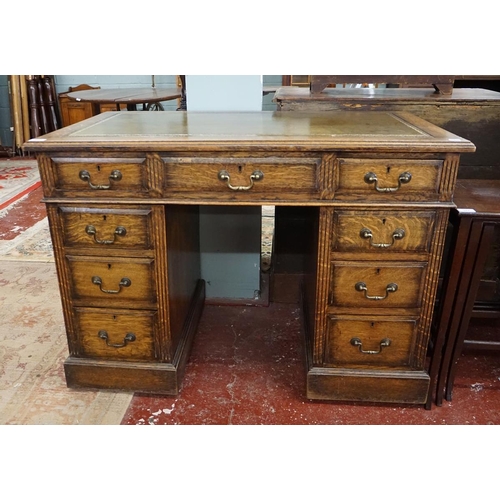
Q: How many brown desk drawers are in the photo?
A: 9